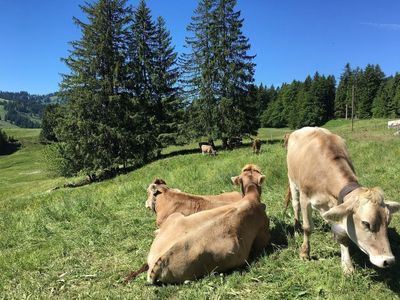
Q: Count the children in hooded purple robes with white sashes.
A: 0